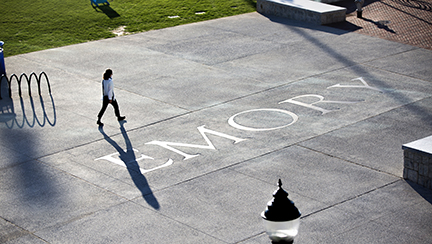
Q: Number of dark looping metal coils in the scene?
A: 5